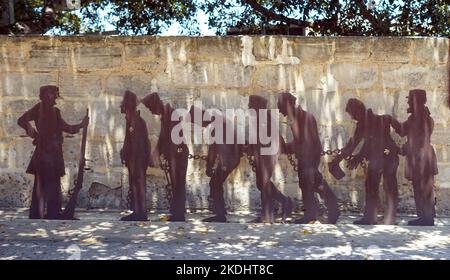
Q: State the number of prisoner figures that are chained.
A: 6